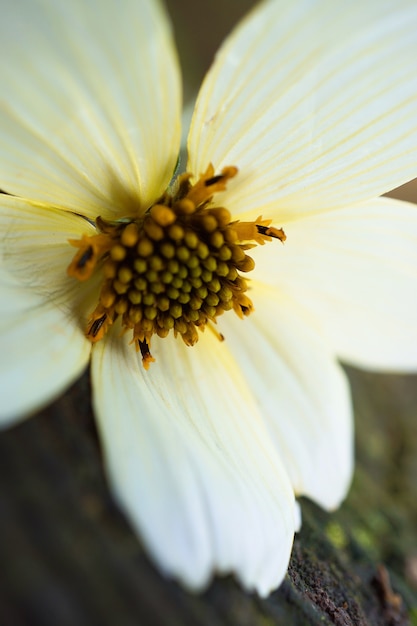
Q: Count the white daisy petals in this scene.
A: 6